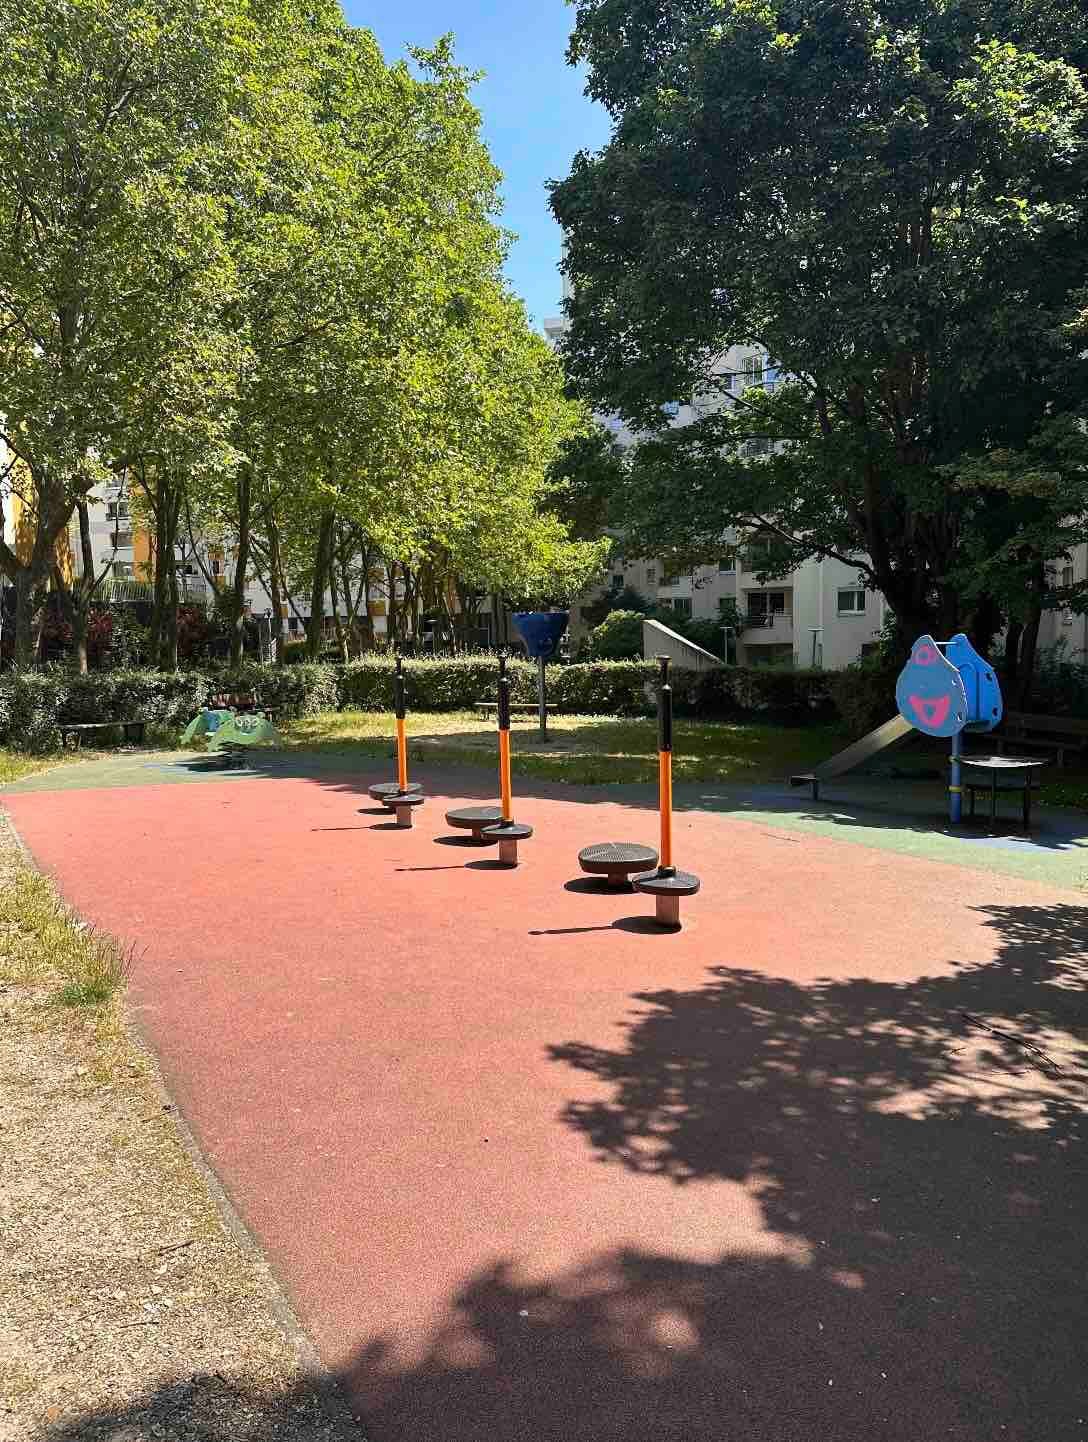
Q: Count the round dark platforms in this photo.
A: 6